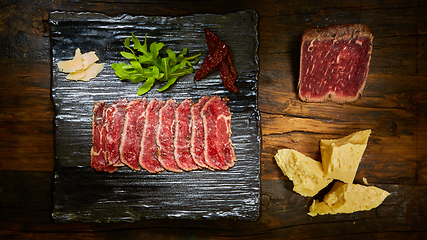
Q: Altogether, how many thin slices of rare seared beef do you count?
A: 8